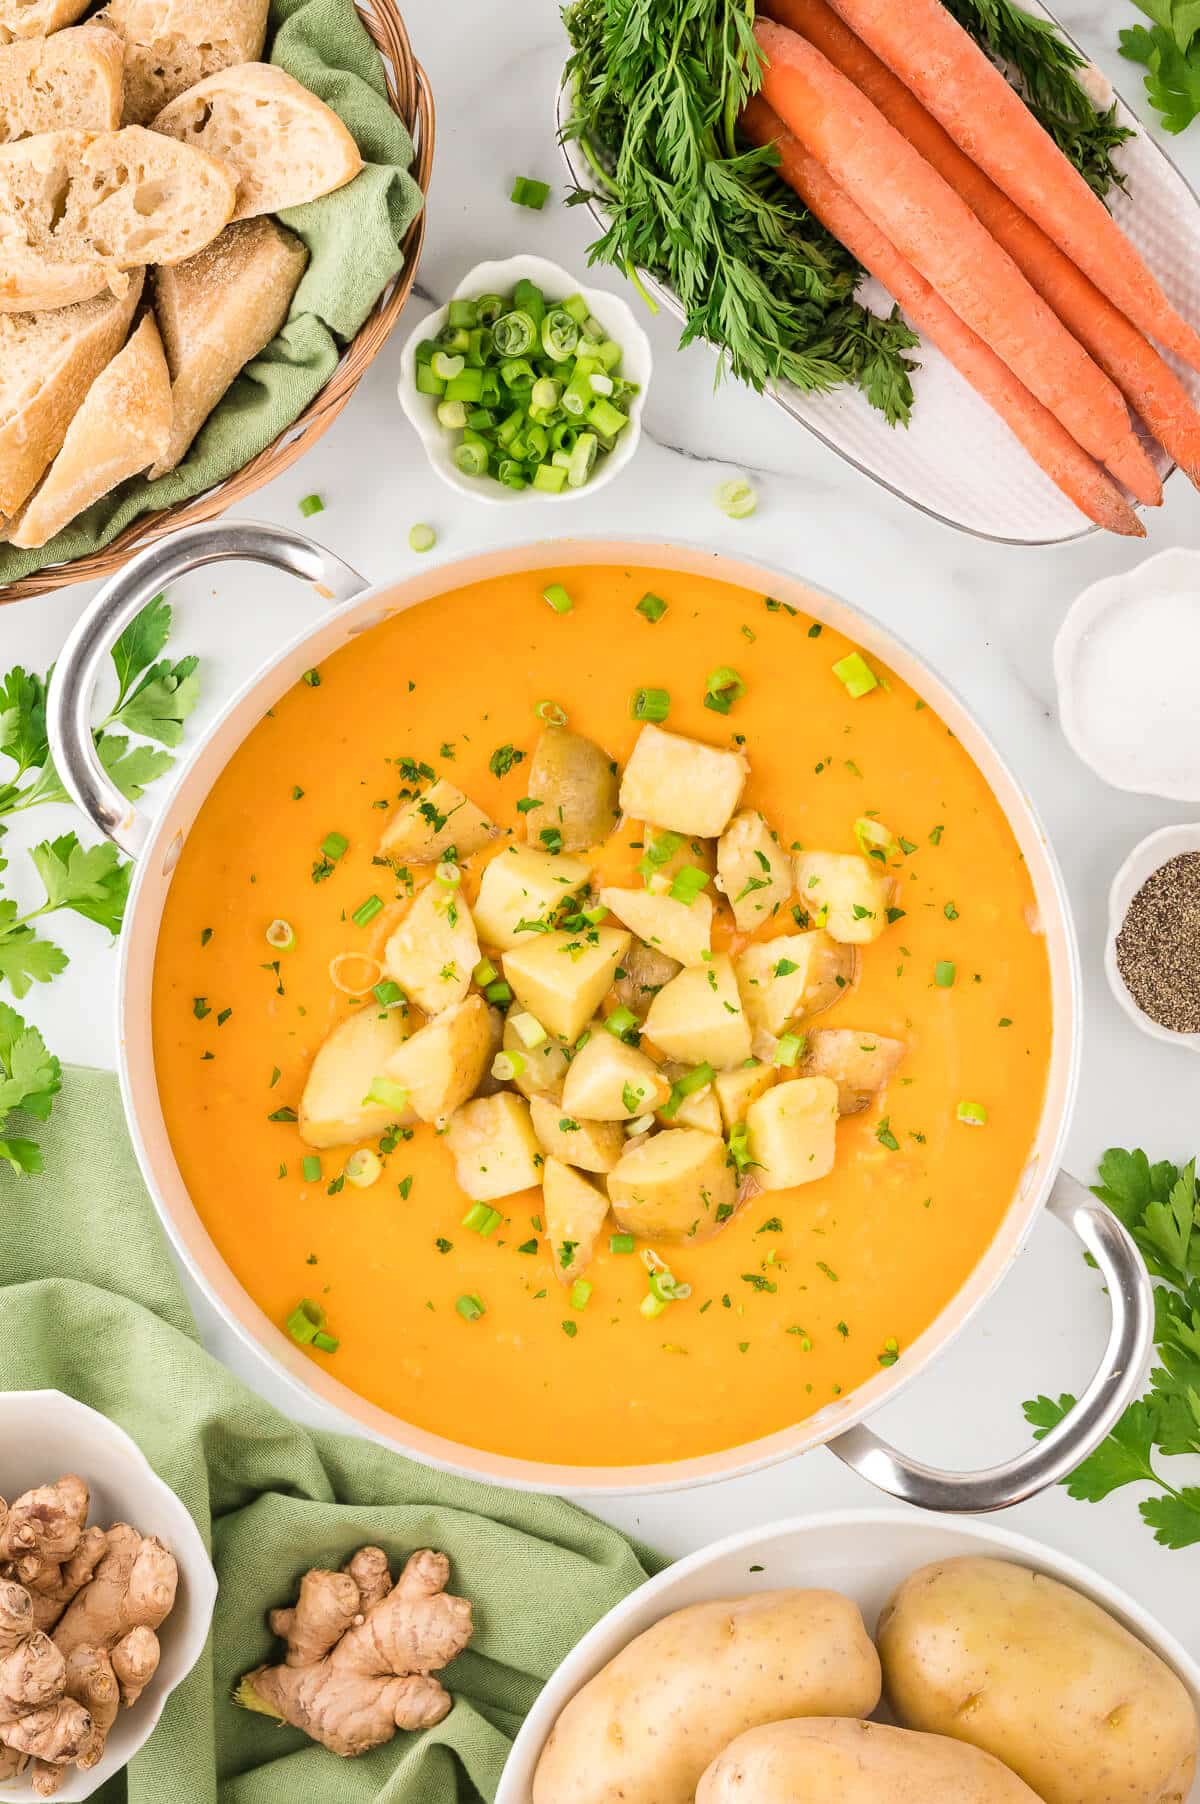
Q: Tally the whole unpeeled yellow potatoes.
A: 3